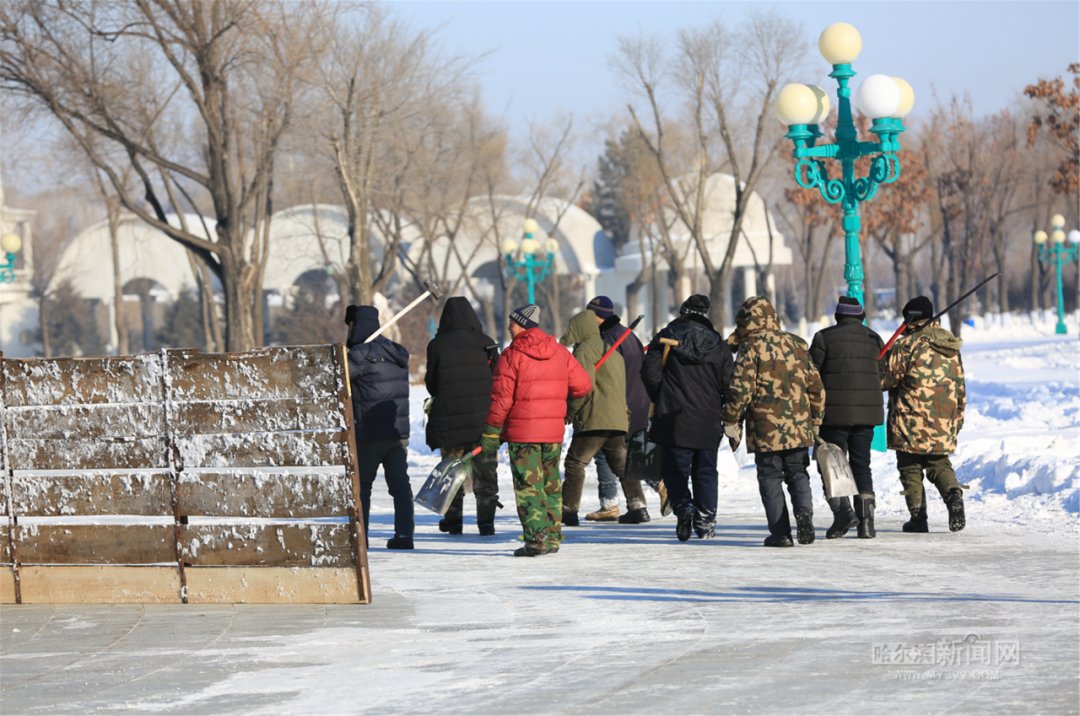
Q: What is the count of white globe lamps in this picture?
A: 2